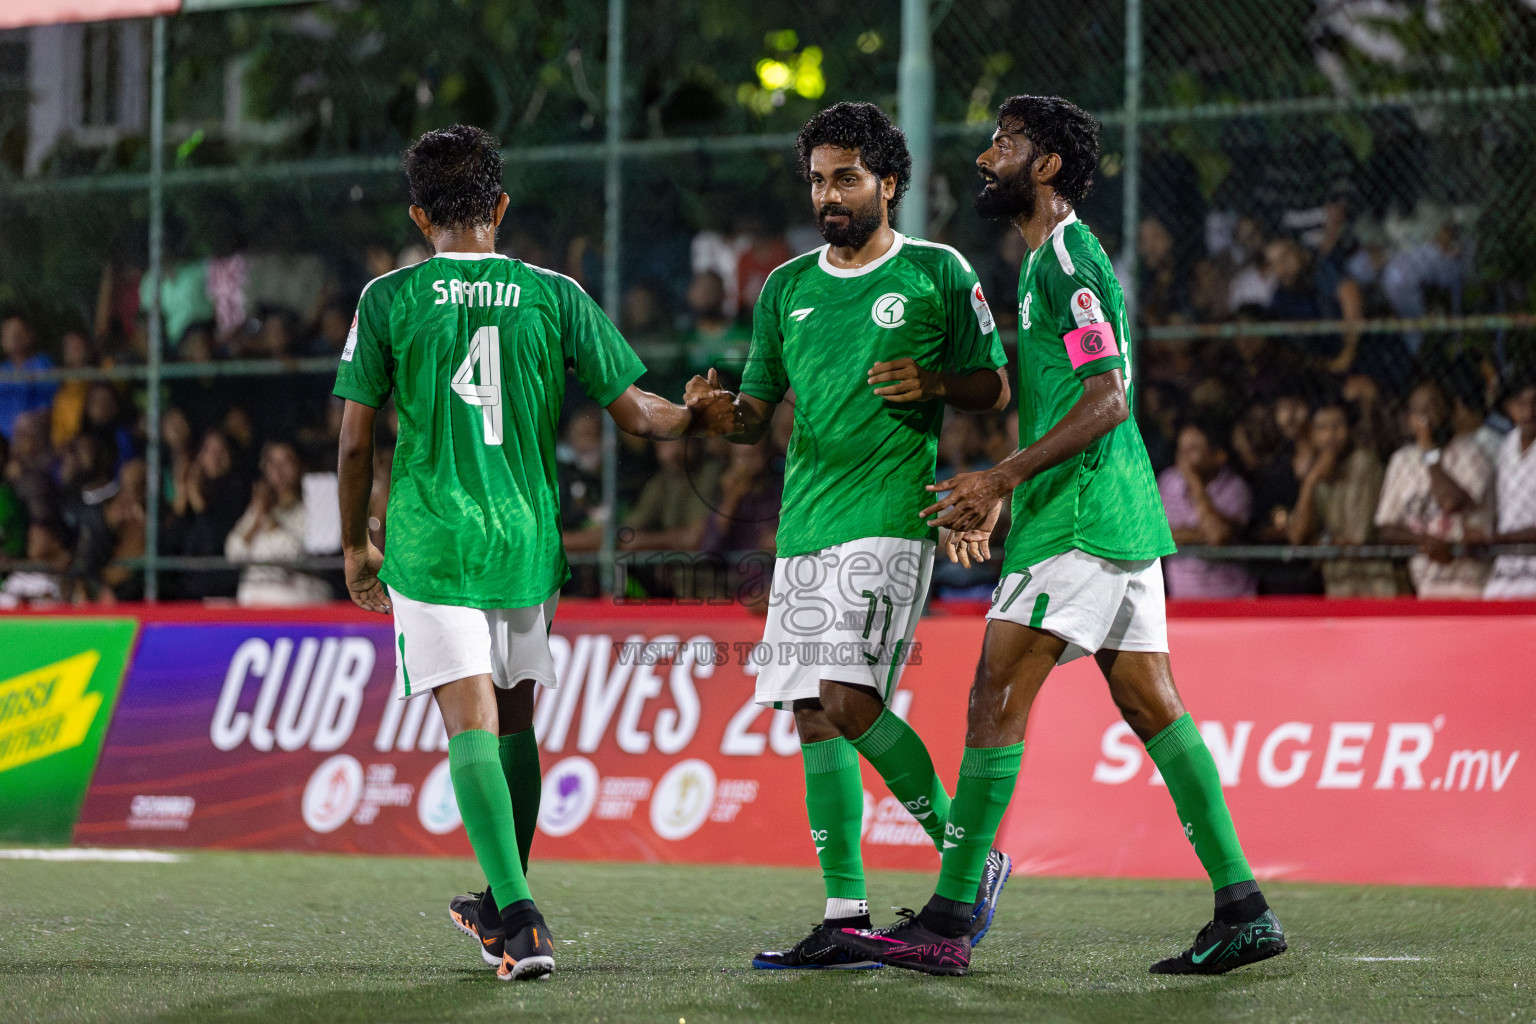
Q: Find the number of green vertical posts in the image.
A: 4